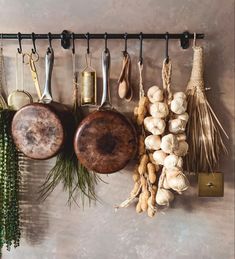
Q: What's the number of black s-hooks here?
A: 9